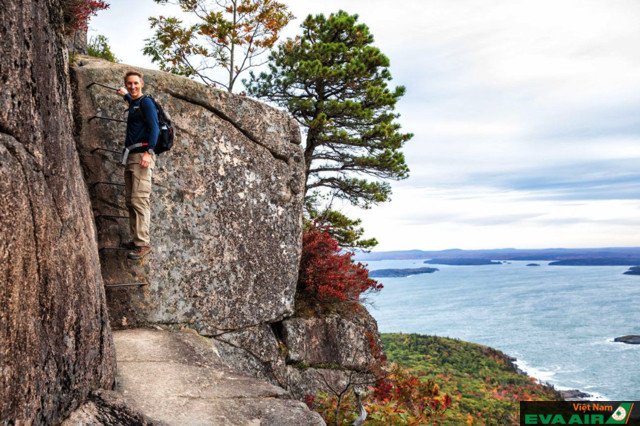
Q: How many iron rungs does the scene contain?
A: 7